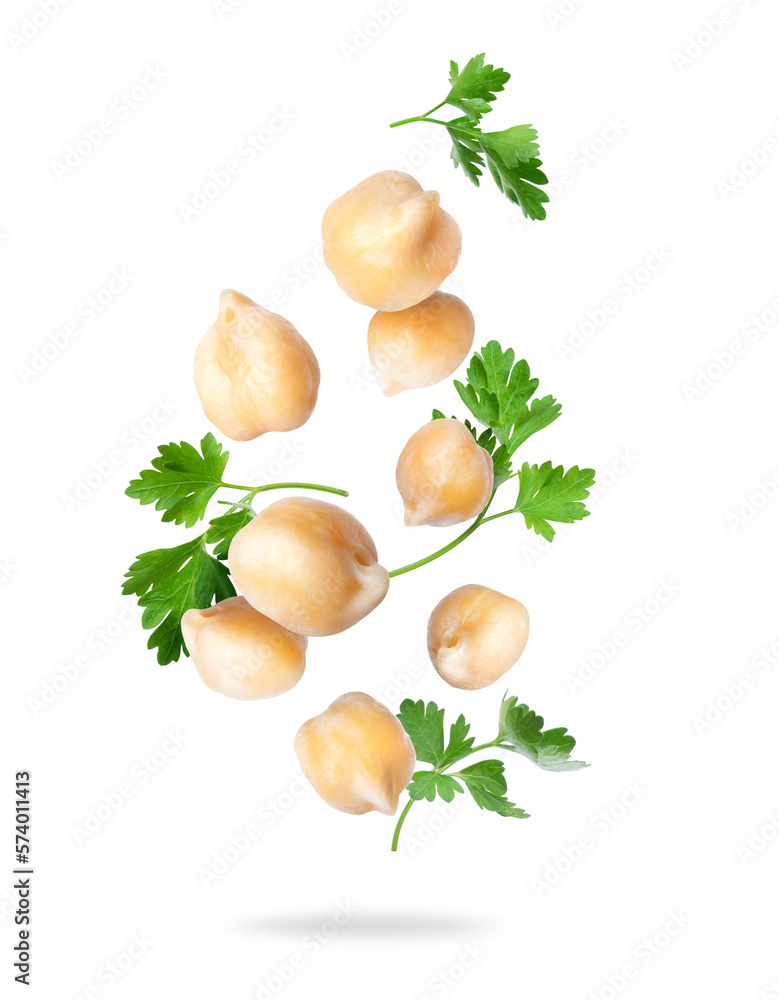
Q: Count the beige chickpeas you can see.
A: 8